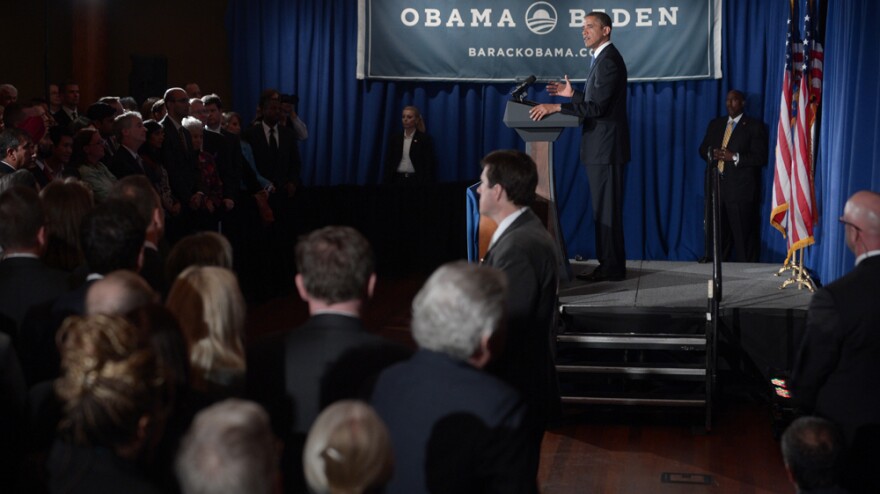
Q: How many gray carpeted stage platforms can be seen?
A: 1